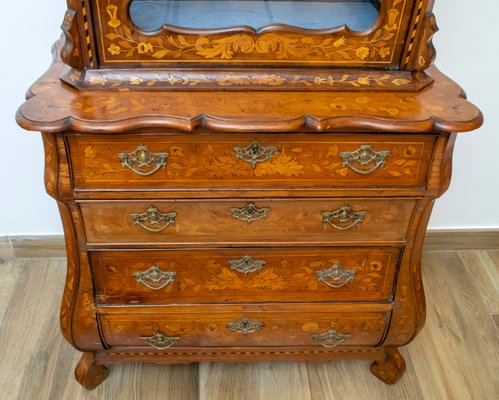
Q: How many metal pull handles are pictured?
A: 8